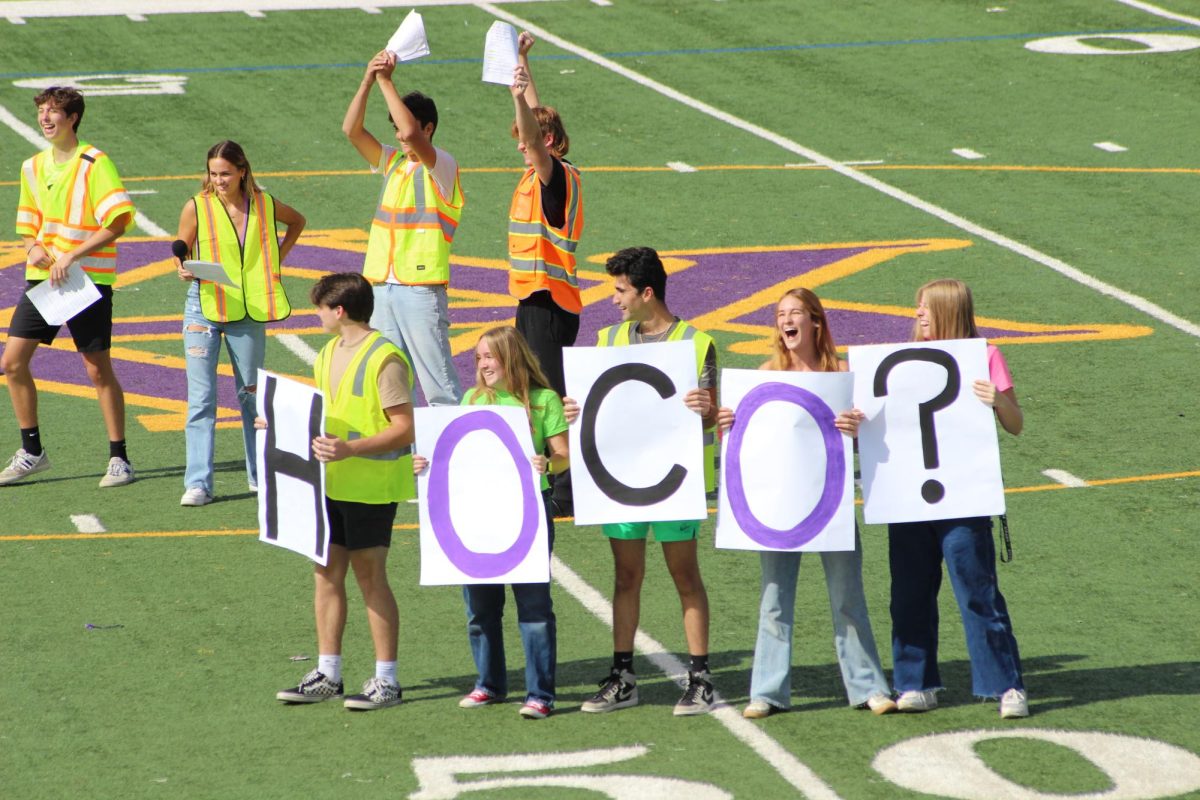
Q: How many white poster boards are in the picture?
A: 5